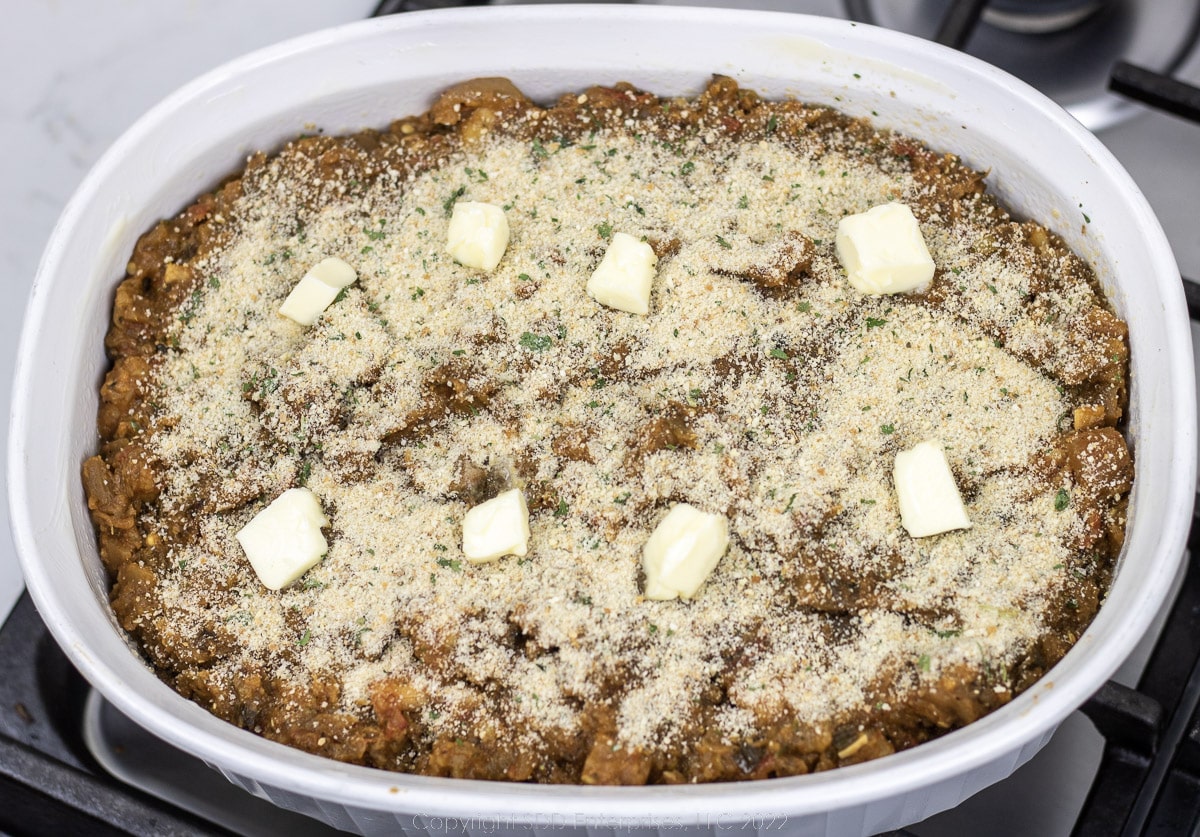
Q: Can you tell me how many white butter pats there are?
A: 8